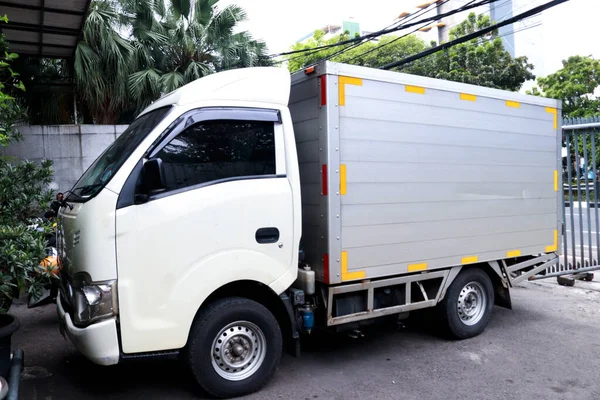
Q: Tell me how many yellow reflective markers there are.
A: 12